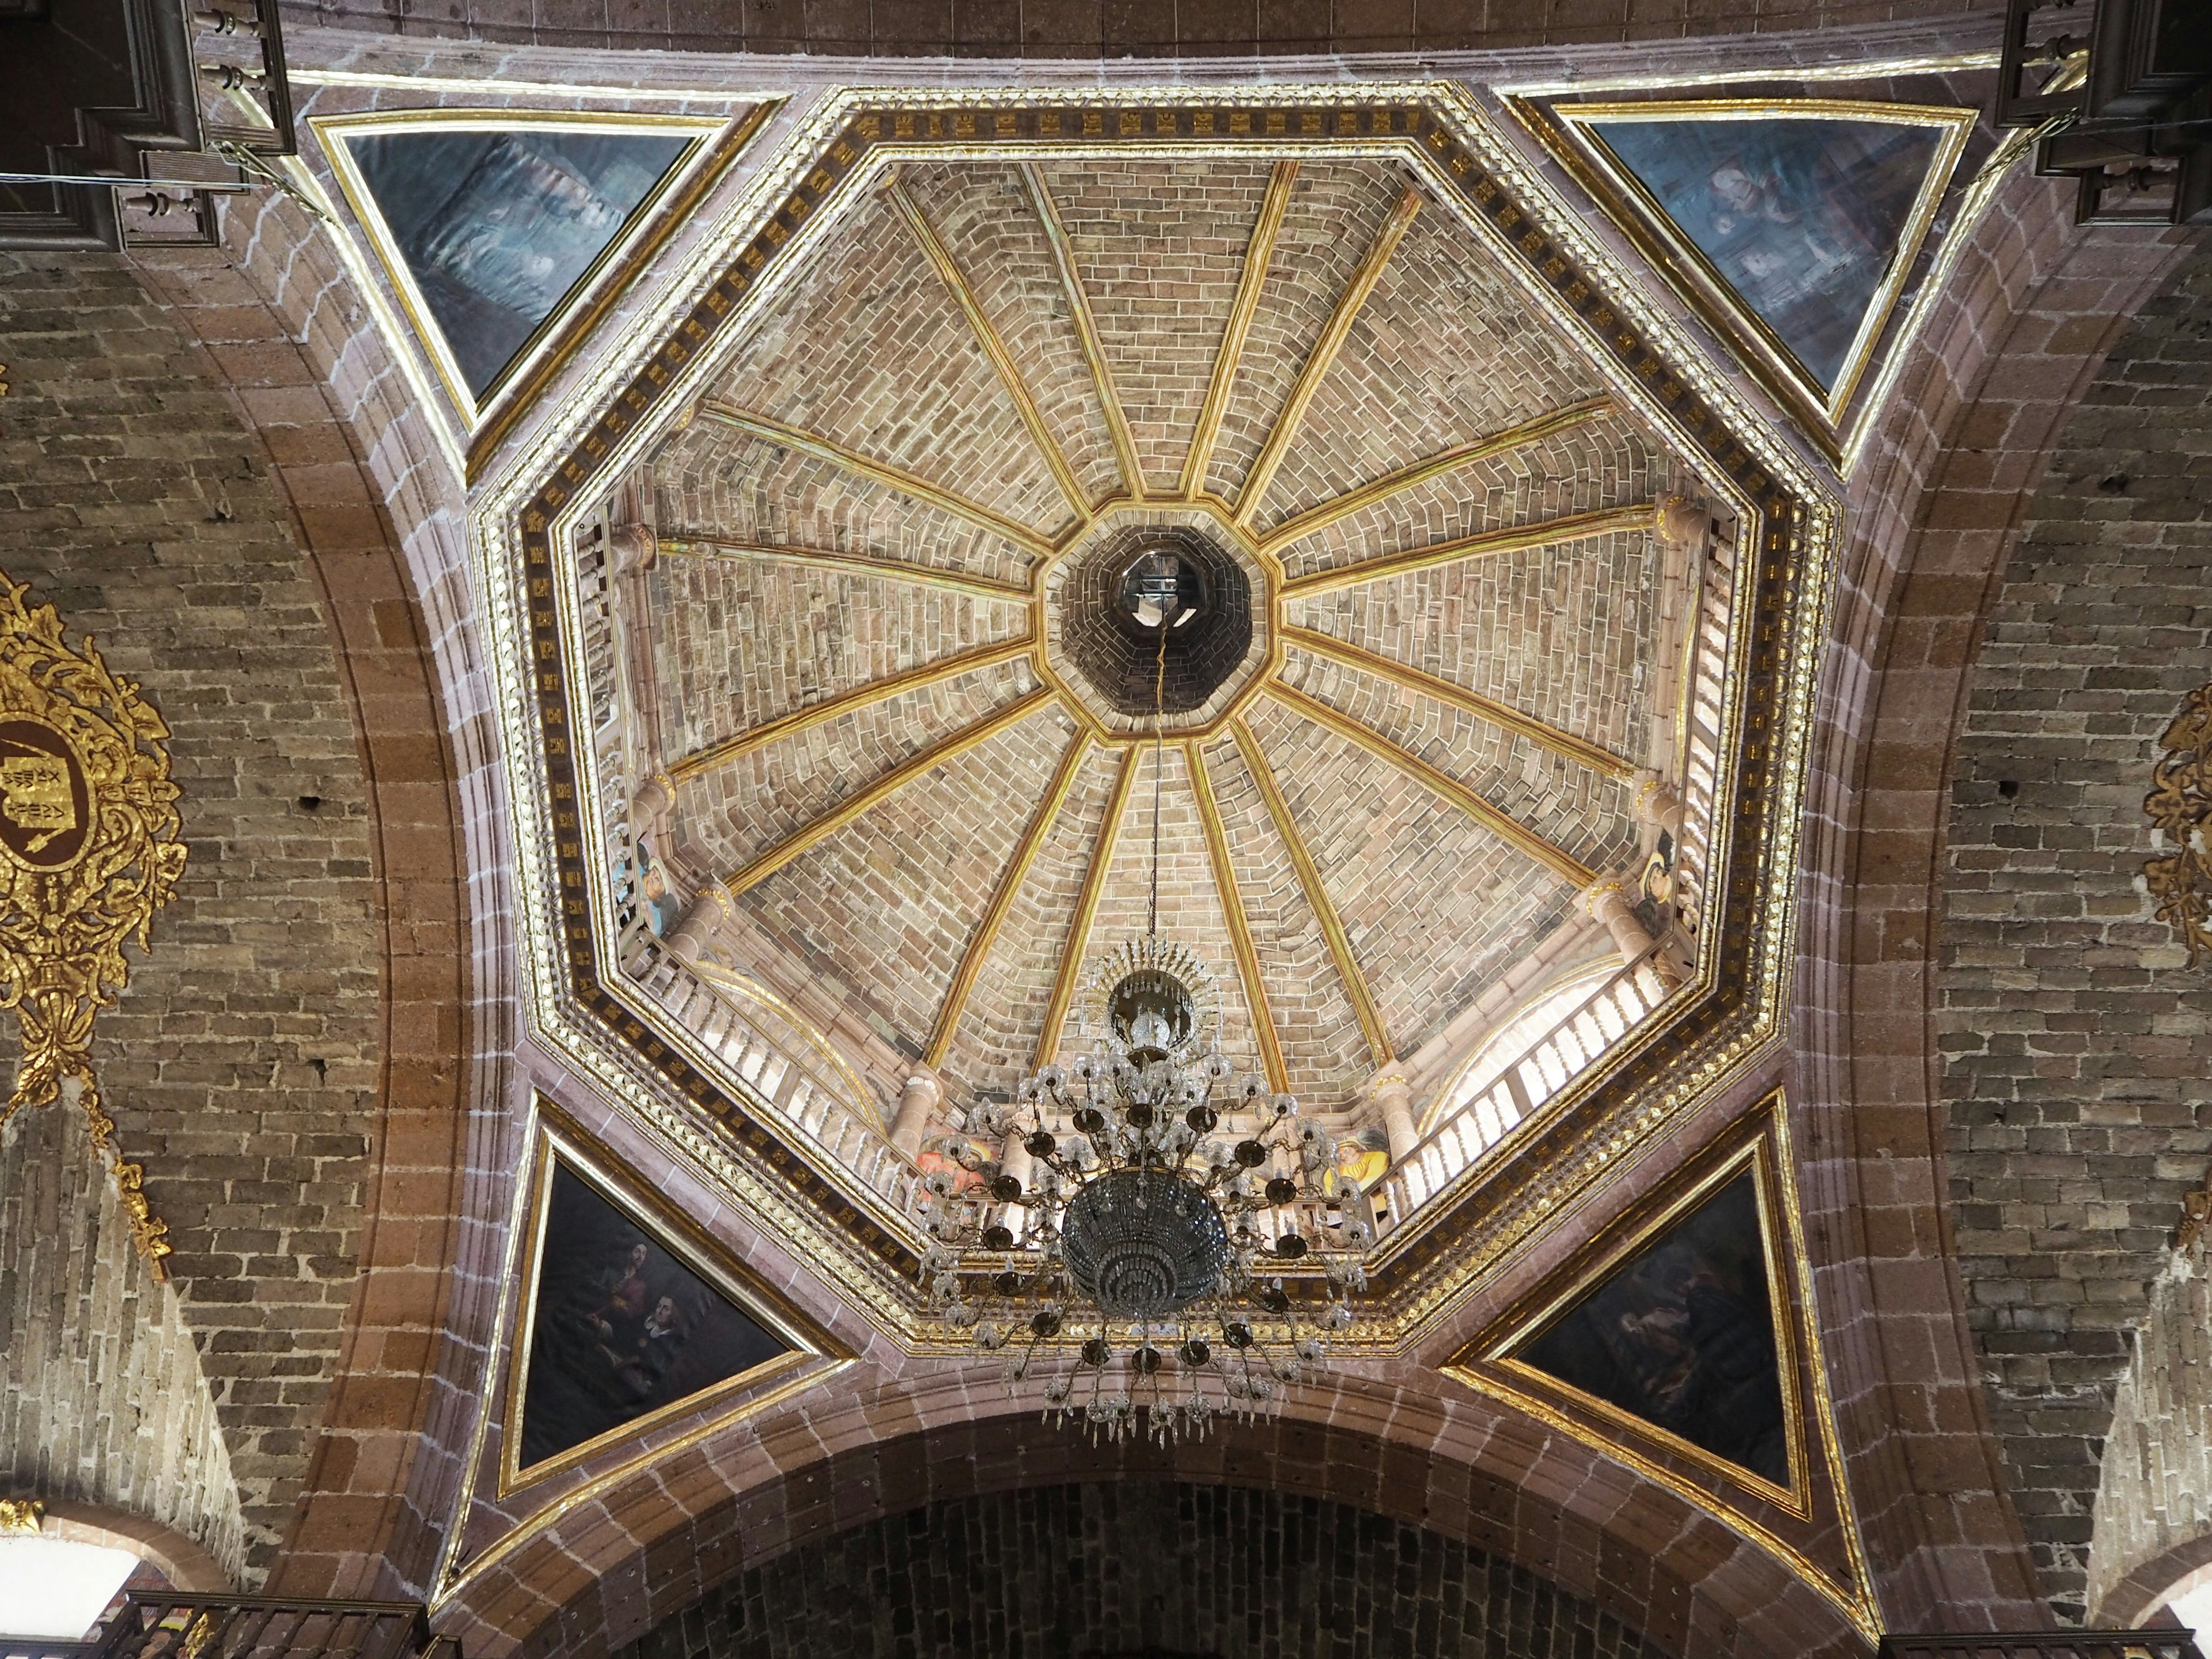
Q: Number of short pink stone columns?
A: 10